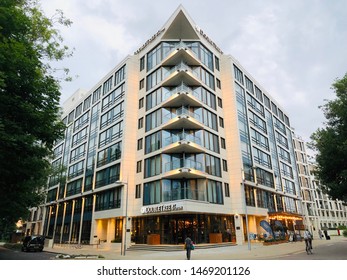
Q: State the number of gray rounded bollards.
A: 0